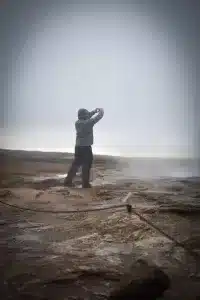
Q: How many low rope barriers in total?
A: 1